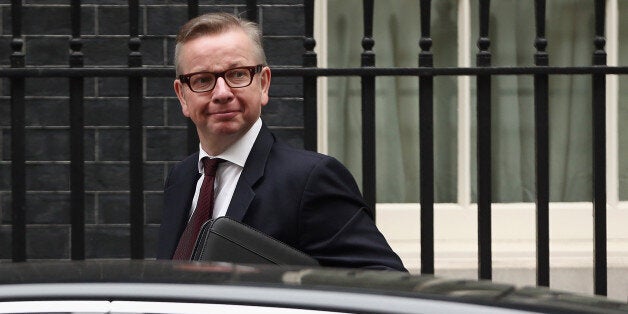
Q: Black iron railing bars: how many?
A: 11